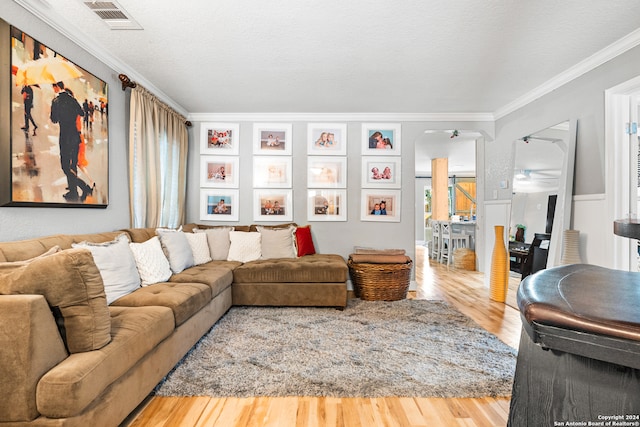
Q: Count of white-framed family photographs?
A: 12